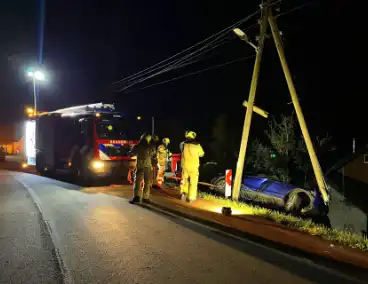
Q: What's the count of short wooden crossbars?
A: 1